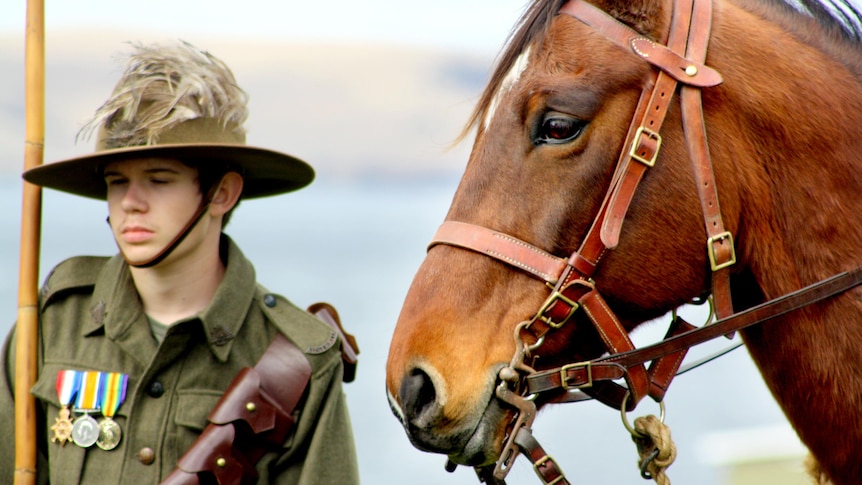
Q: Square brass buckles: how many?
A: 5